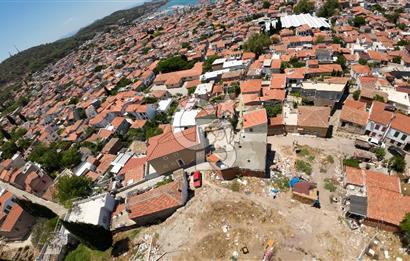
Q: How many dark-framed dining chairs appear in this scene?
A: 0